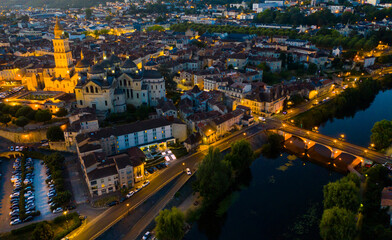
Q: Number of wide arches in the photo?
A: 3